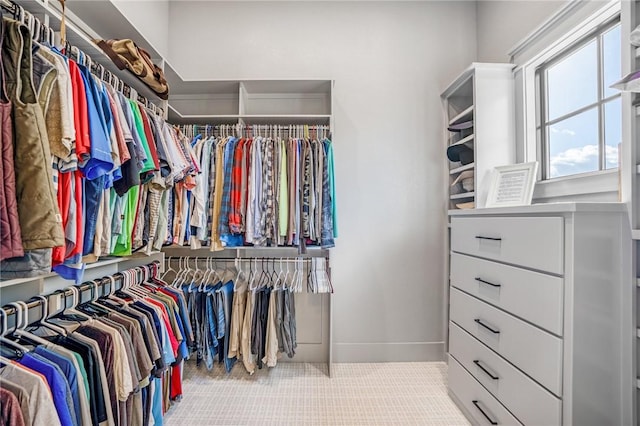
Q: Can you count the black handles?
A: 5